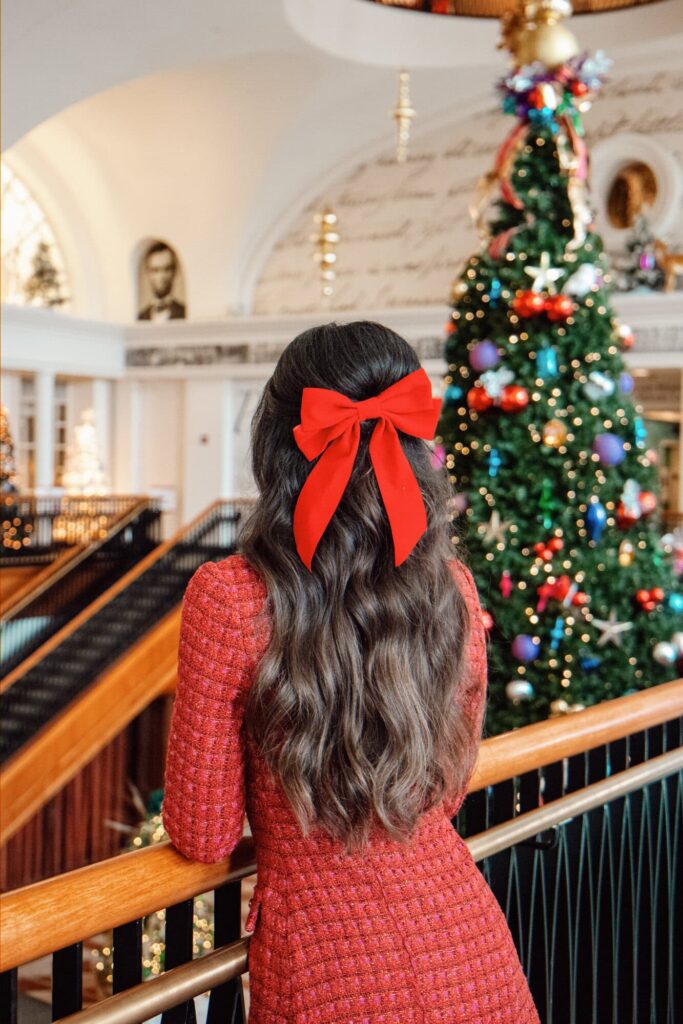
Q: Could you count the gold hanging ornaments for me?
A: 2